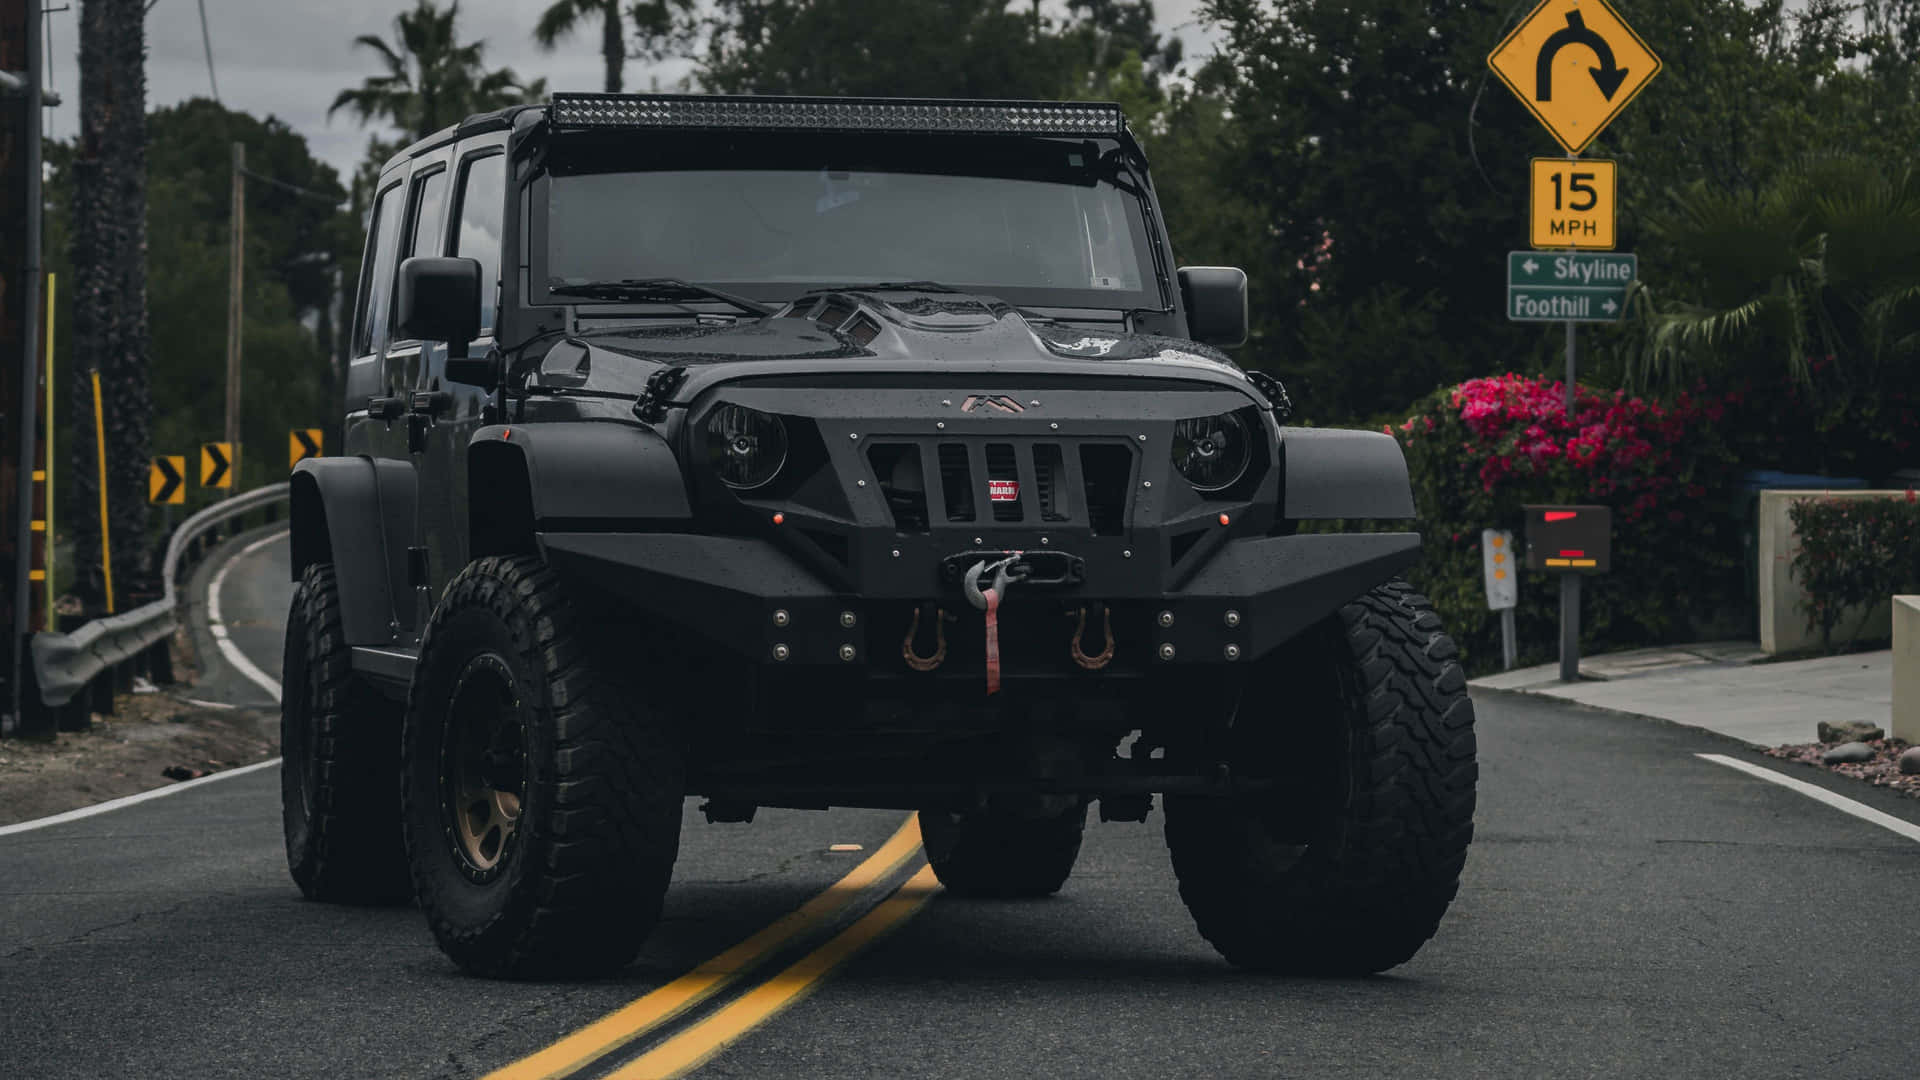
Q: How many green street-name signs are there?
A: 2